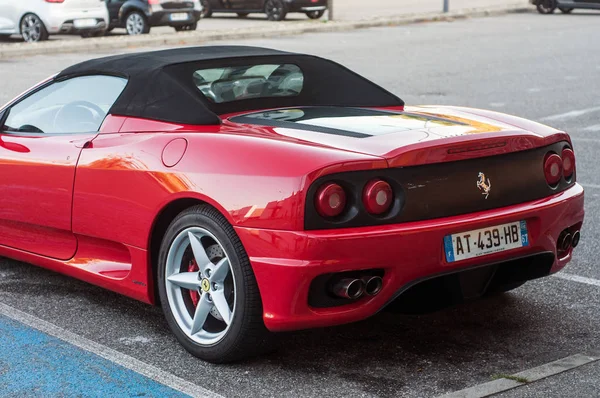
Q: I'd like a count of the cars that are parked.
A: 5